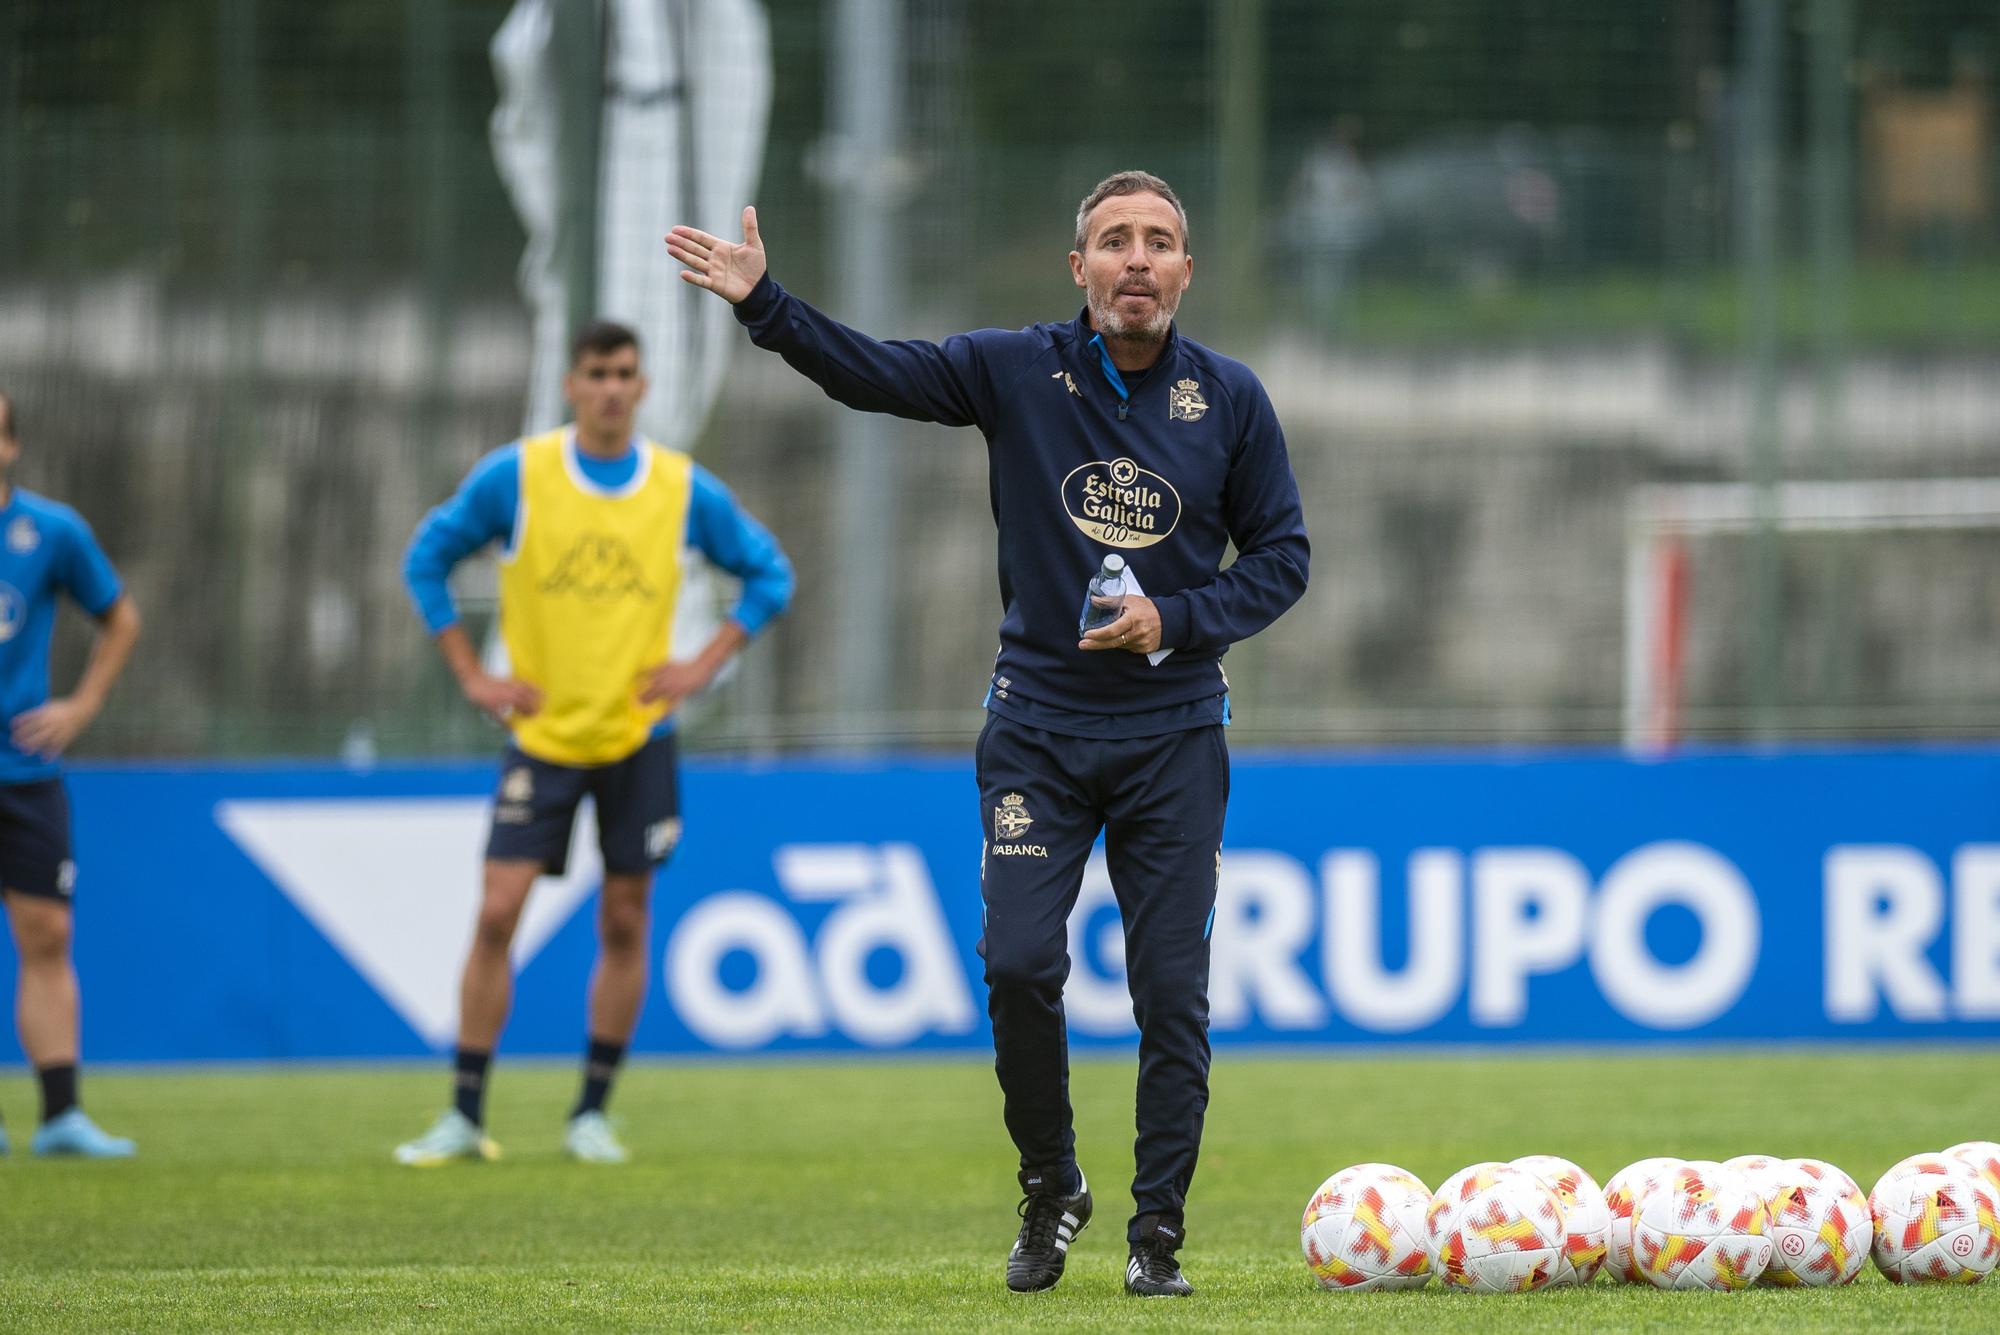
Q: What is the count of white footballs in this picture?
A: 9